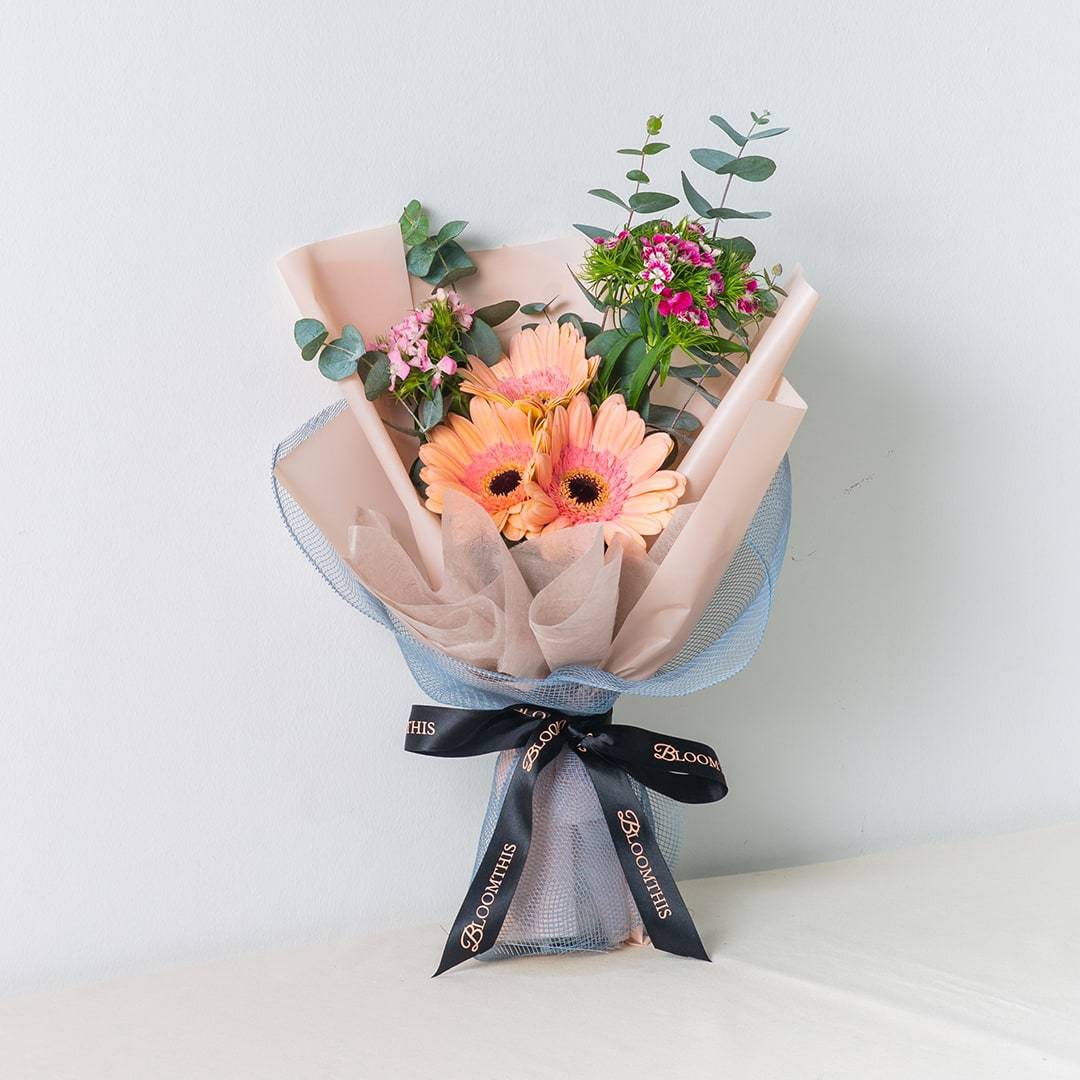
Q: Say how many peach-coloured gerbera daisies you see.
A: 3